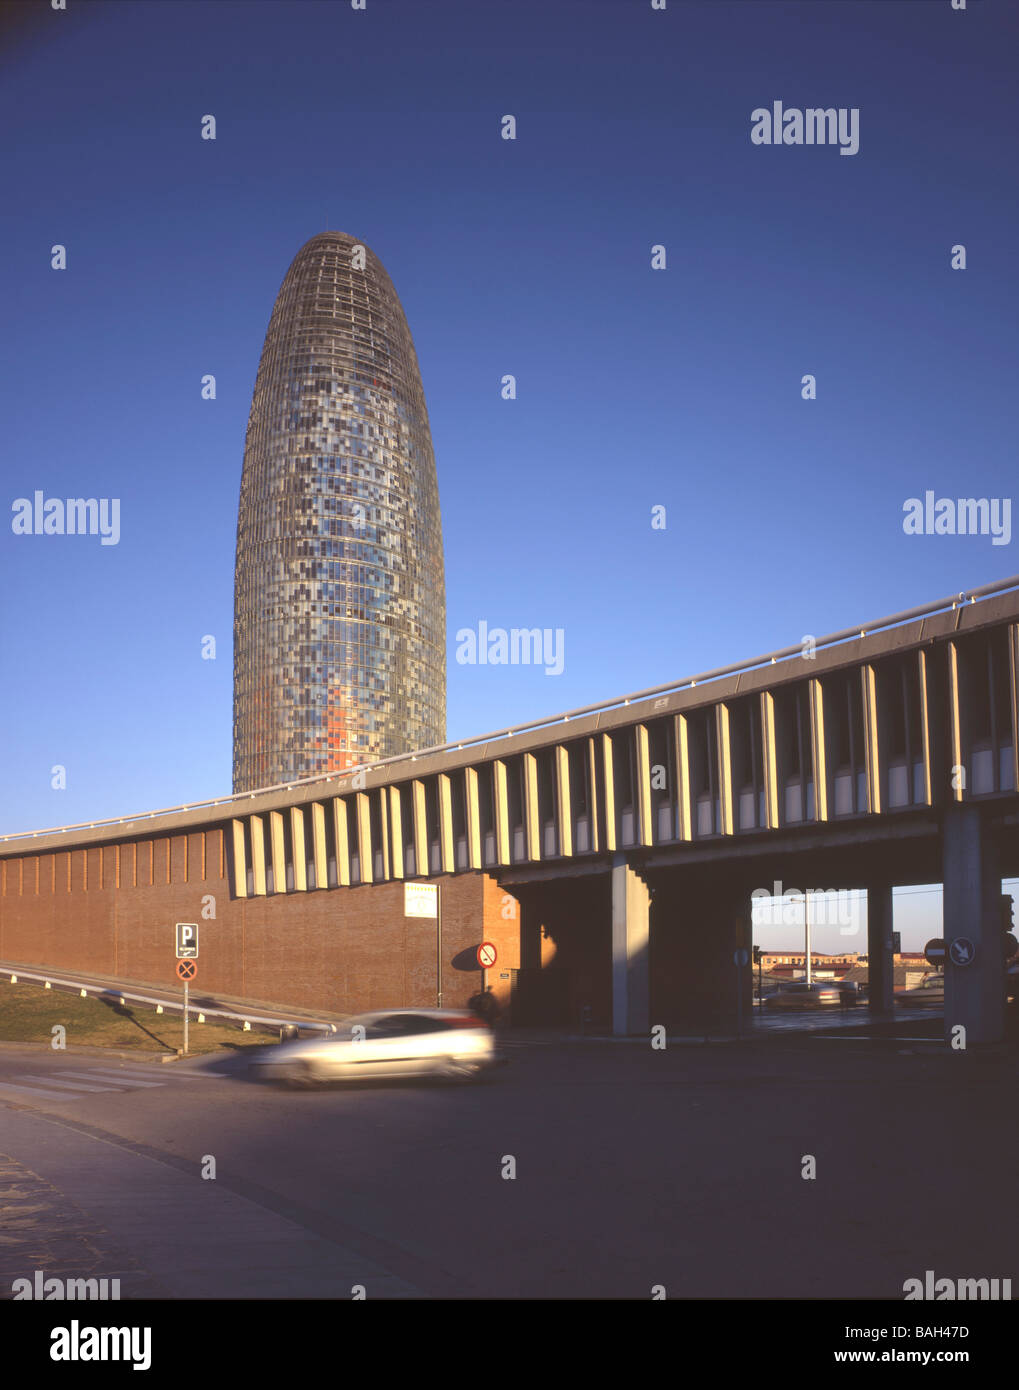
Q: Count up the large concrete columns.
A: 3